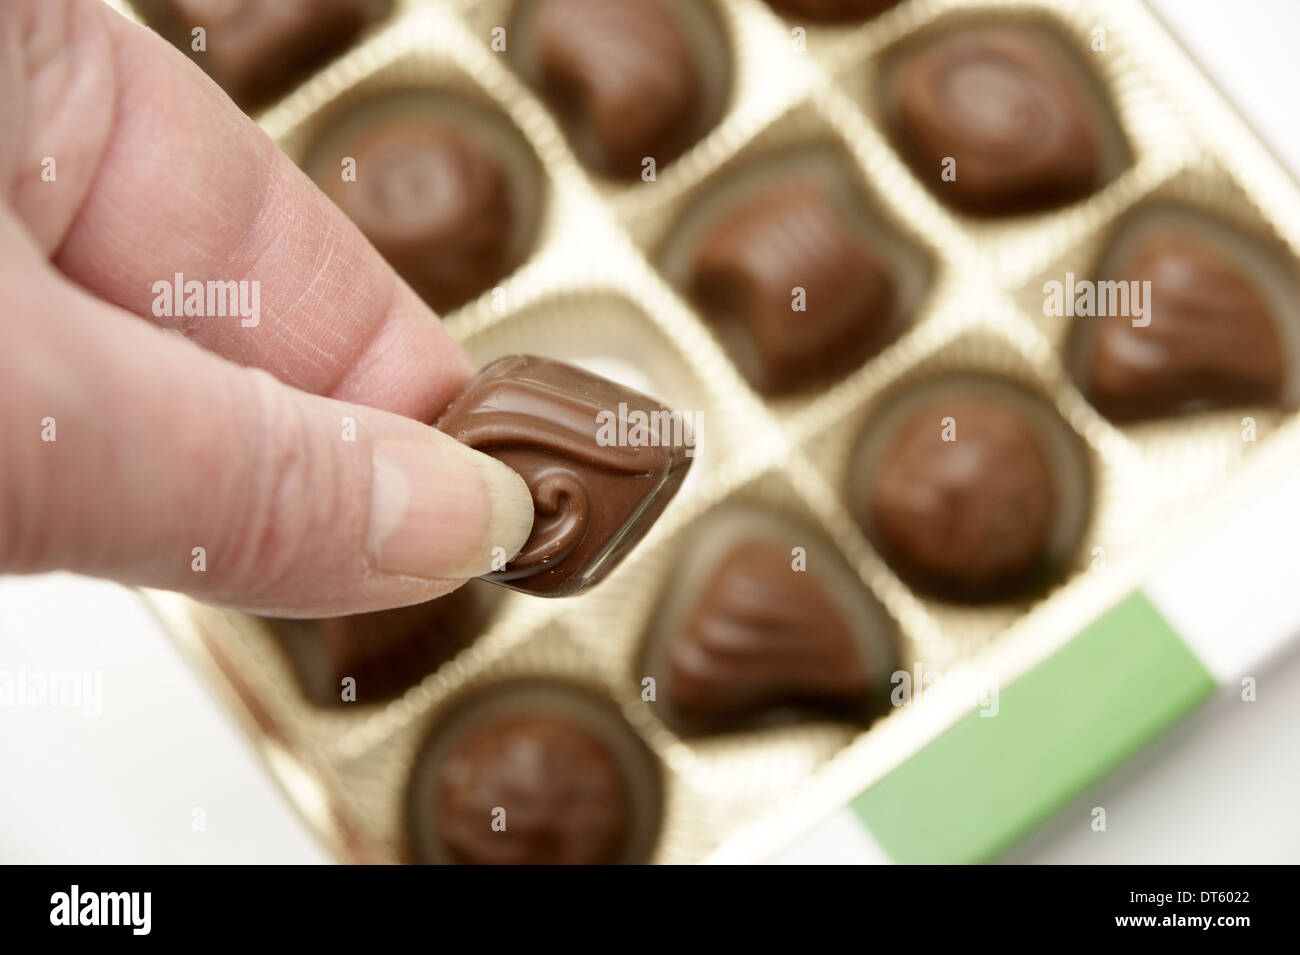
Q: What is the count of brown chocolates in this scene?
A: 12